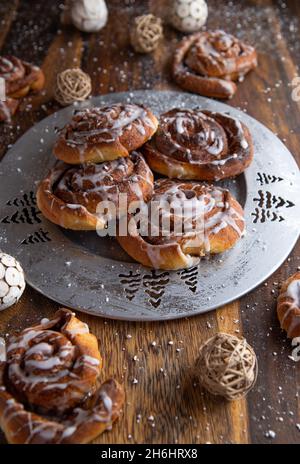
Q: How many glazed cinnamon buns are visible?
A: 8